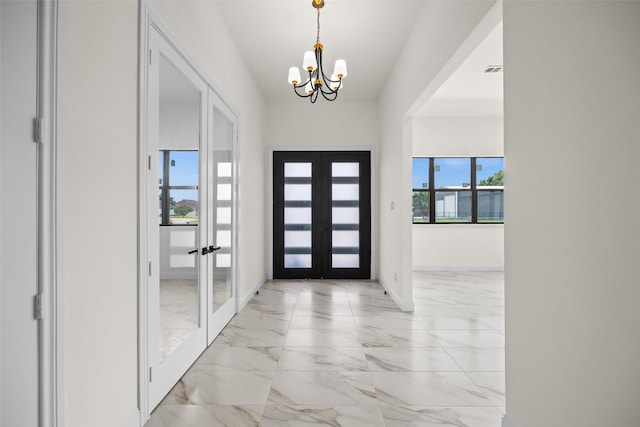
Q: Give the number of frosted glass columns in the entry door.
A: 2